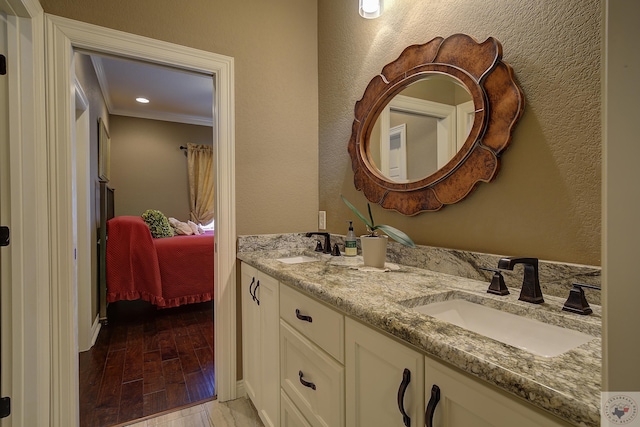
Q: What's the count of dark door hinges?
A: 3